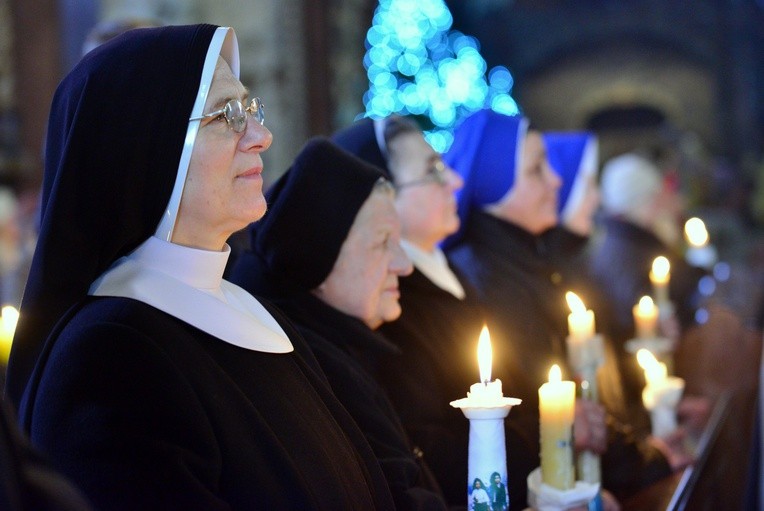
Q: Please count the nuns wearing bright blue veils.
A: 2